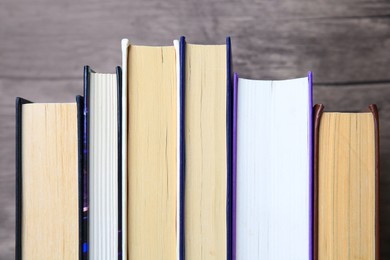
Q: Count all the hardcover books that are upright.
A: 6